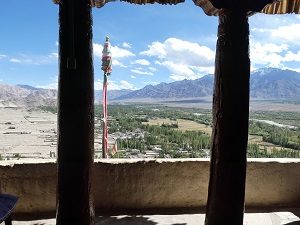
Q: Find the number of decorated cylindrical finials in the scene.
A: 1